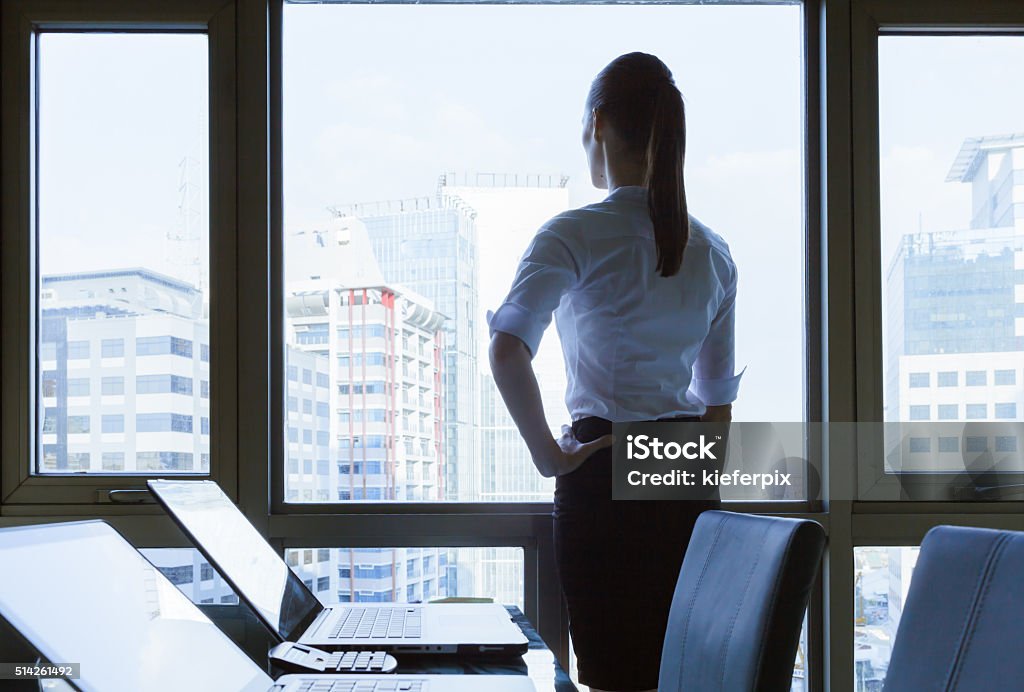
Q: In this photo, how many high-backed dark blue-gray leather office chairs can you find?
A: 2